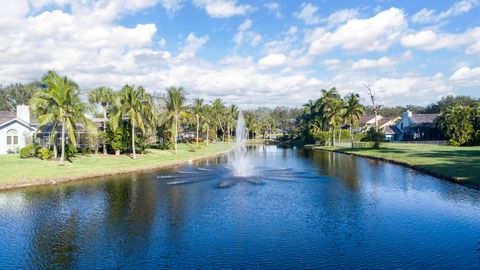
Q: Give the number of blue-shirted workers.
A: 0